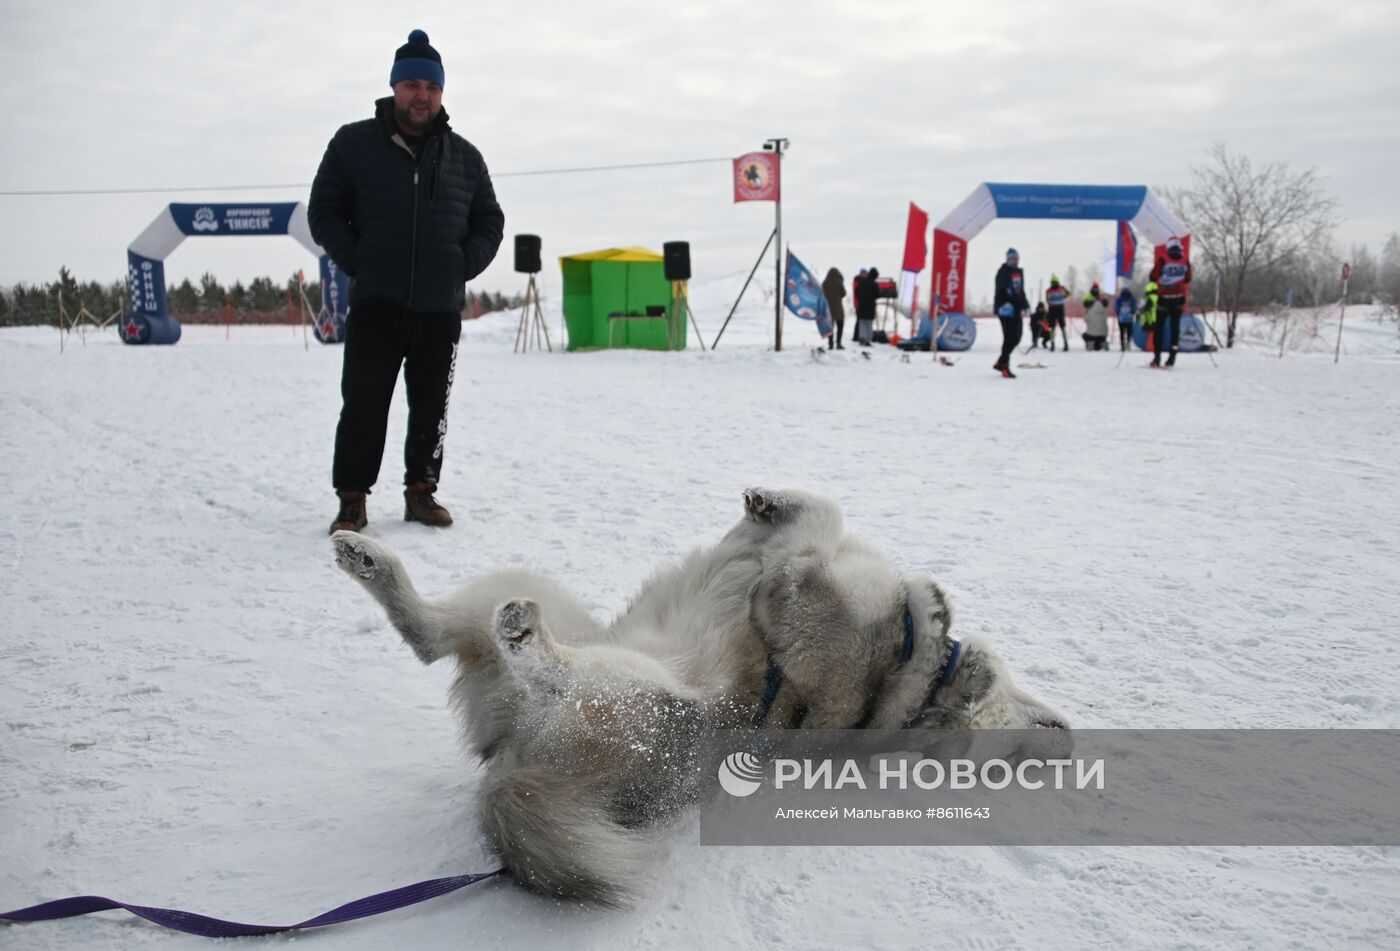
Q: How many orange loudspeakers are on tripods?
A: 0